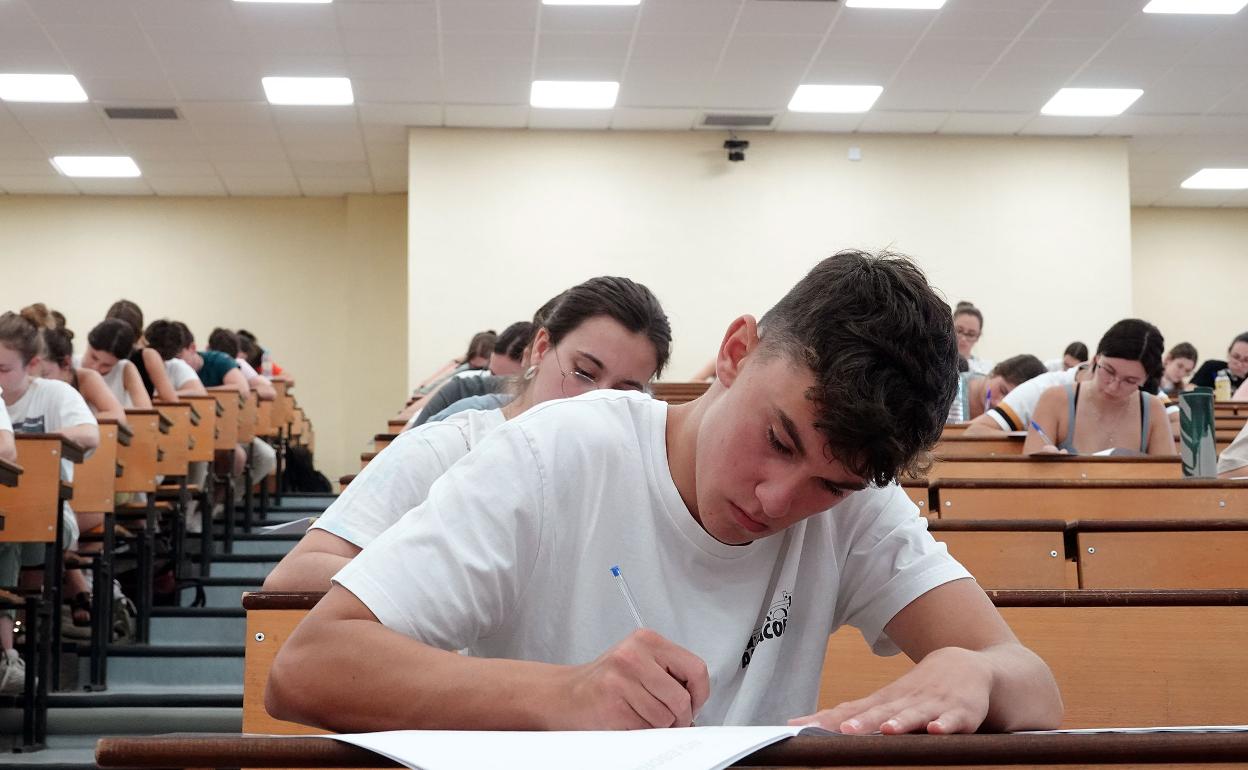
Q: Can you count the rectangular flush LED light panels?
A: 11